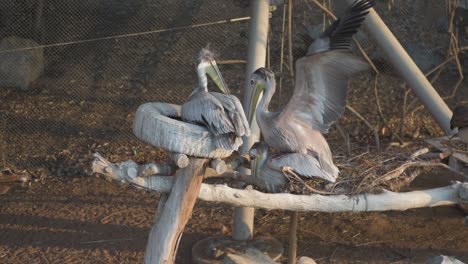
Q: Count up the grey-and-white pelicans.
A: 3